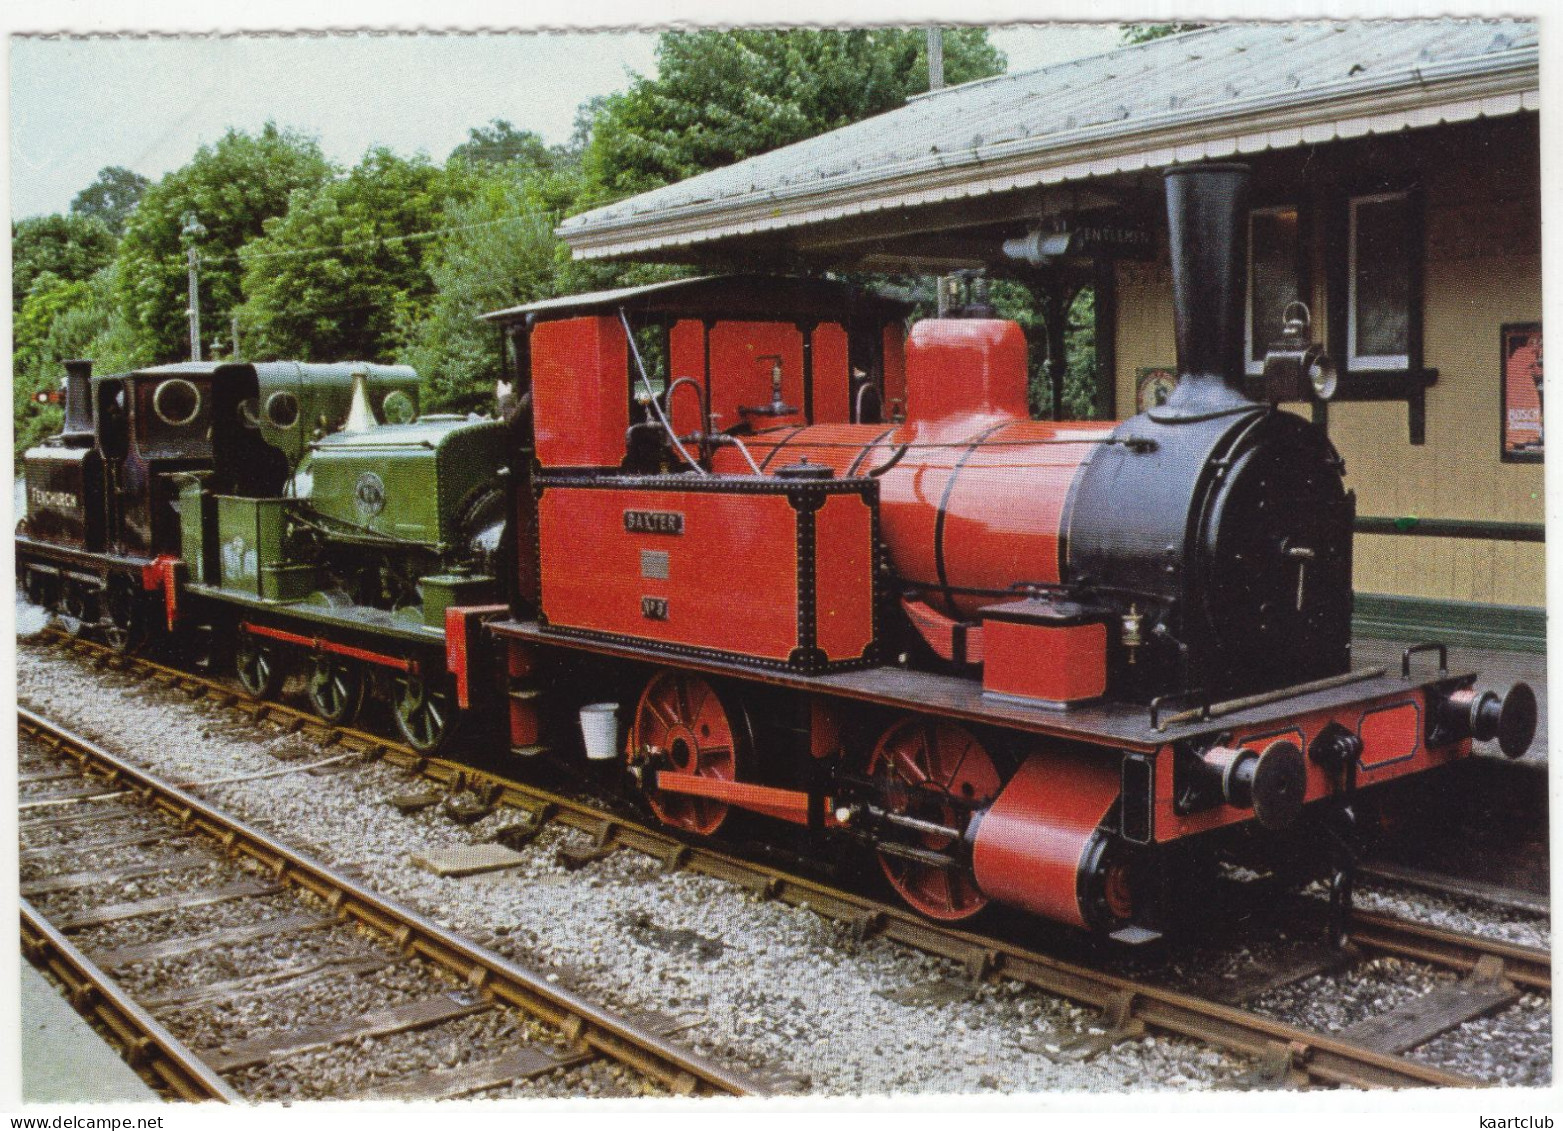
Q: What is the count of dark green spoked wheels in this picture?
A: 3